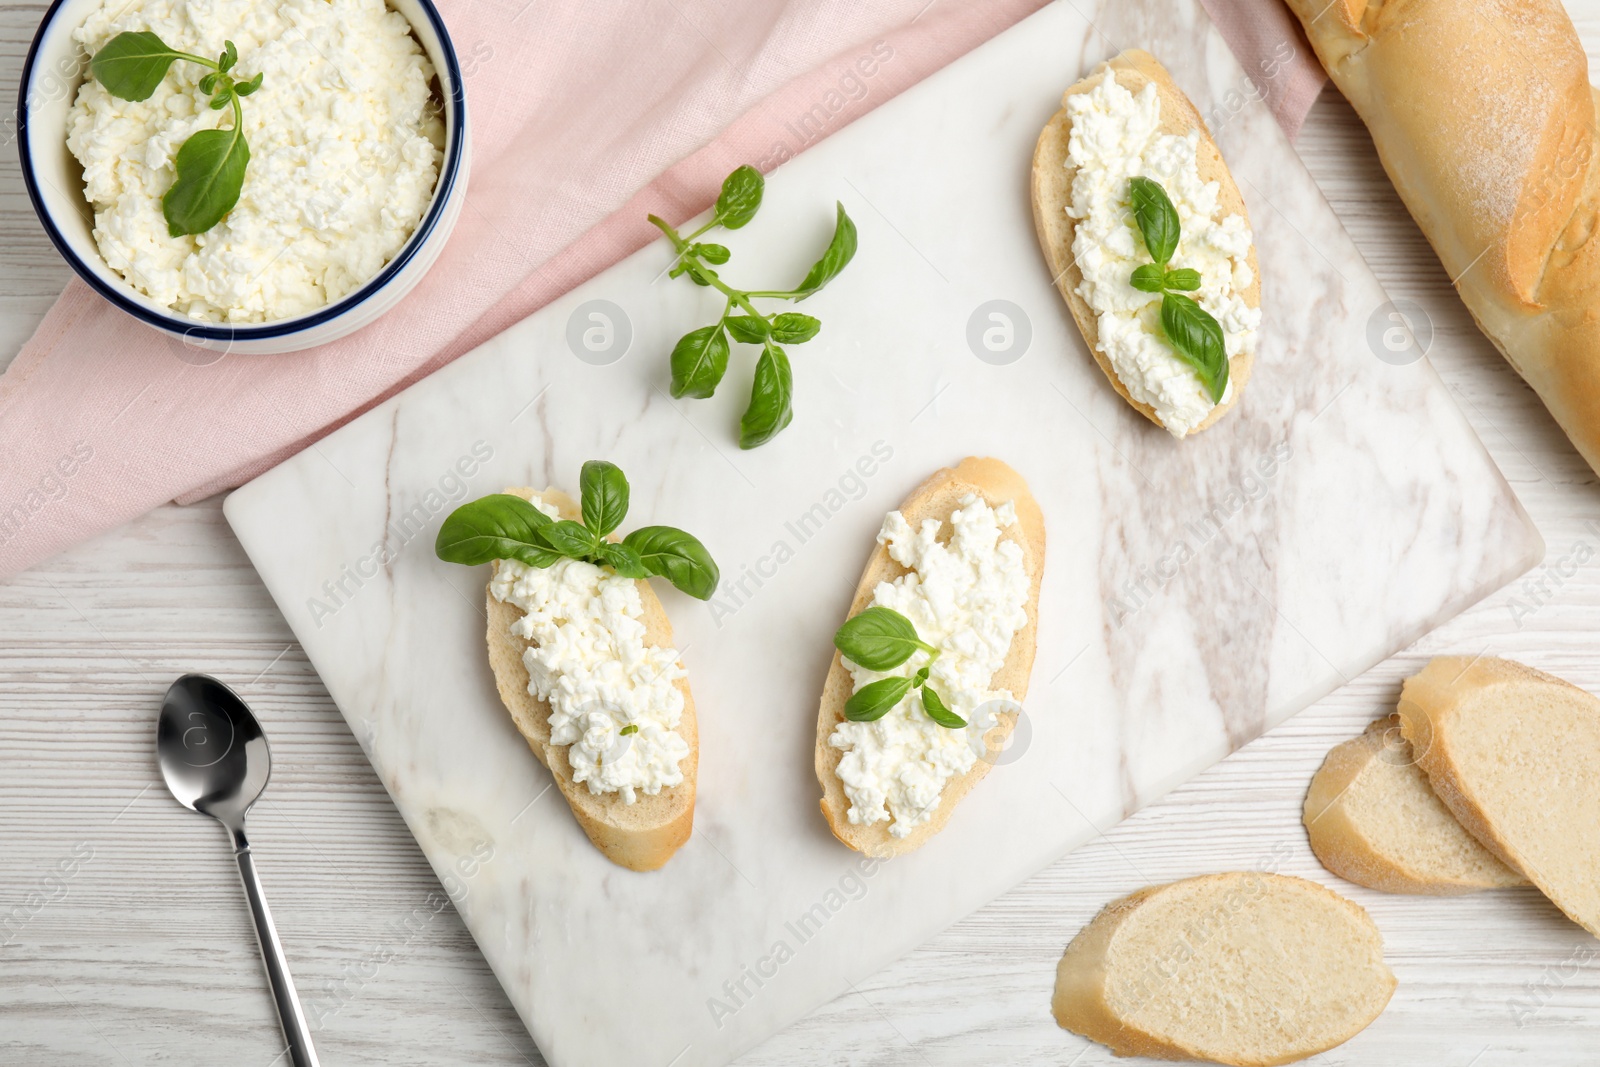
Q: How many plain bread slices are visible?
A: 3